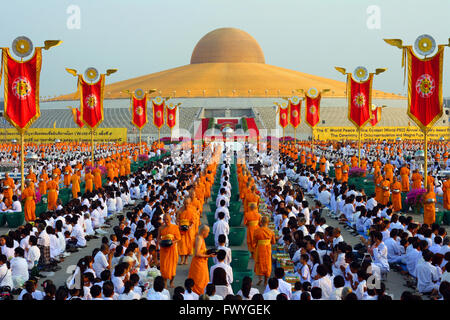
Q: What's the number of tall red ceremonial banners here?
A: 12